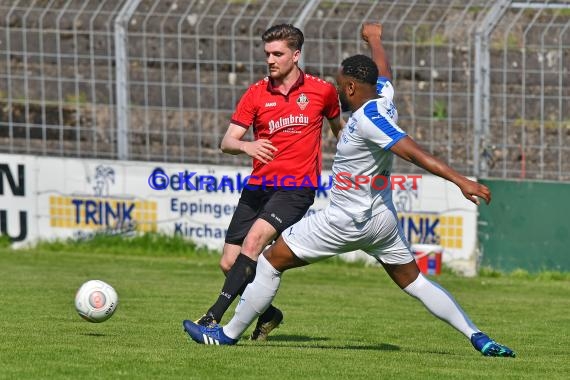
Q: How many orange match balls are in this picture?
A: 0